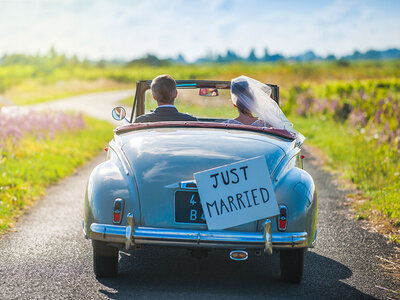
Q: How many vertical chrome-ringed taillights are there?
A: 2